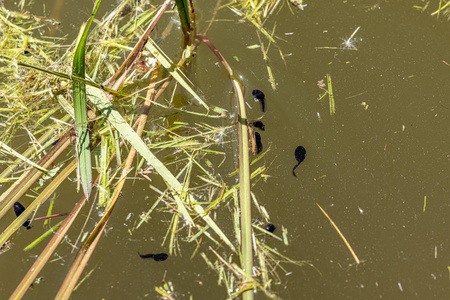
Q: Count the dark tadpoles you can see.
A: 7